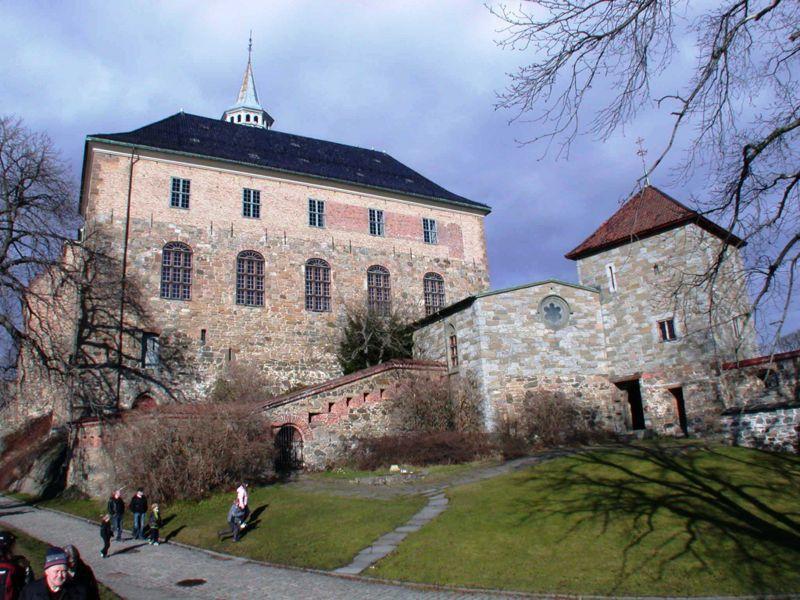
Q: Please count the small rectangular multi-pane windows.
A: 5